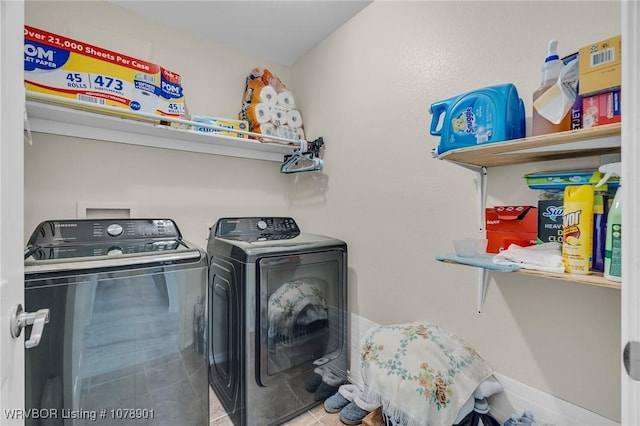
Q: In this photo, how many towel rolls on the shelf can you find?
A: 8